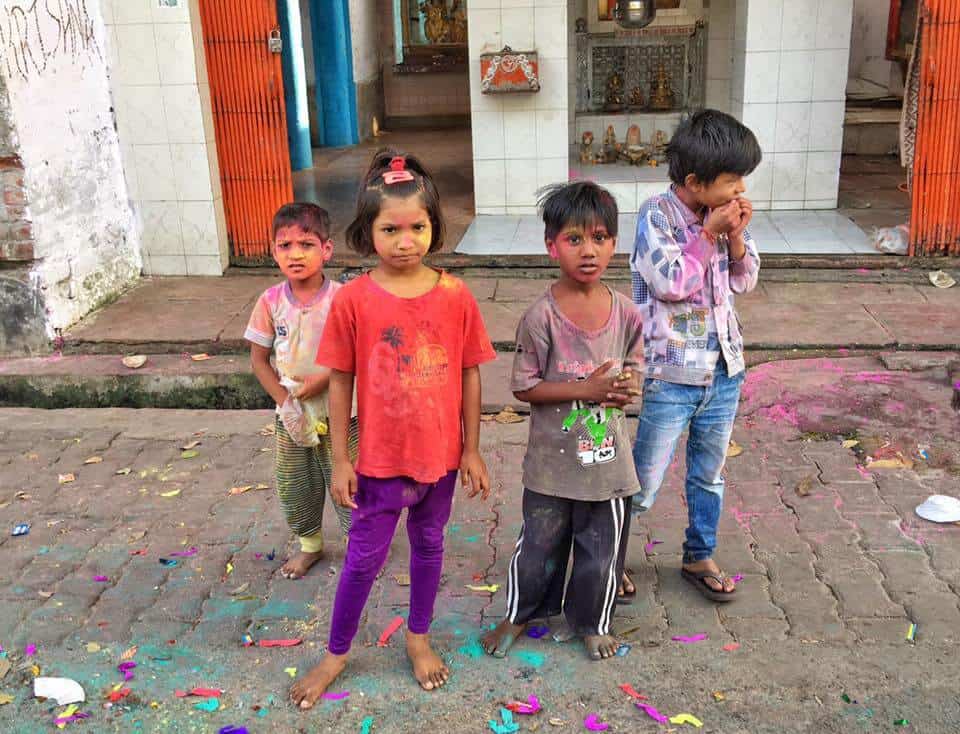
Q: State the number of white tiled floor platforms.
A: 1